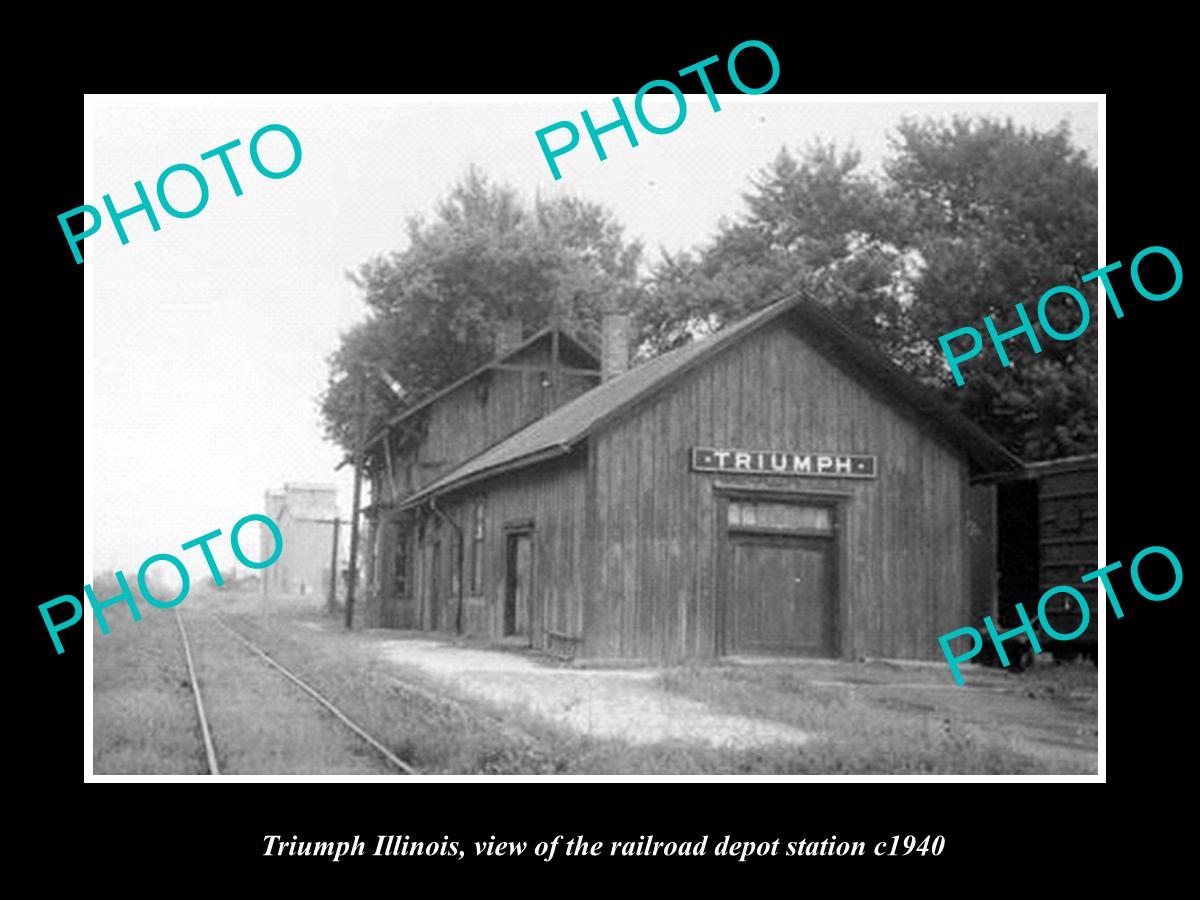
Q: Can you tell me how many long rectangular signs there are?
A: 1